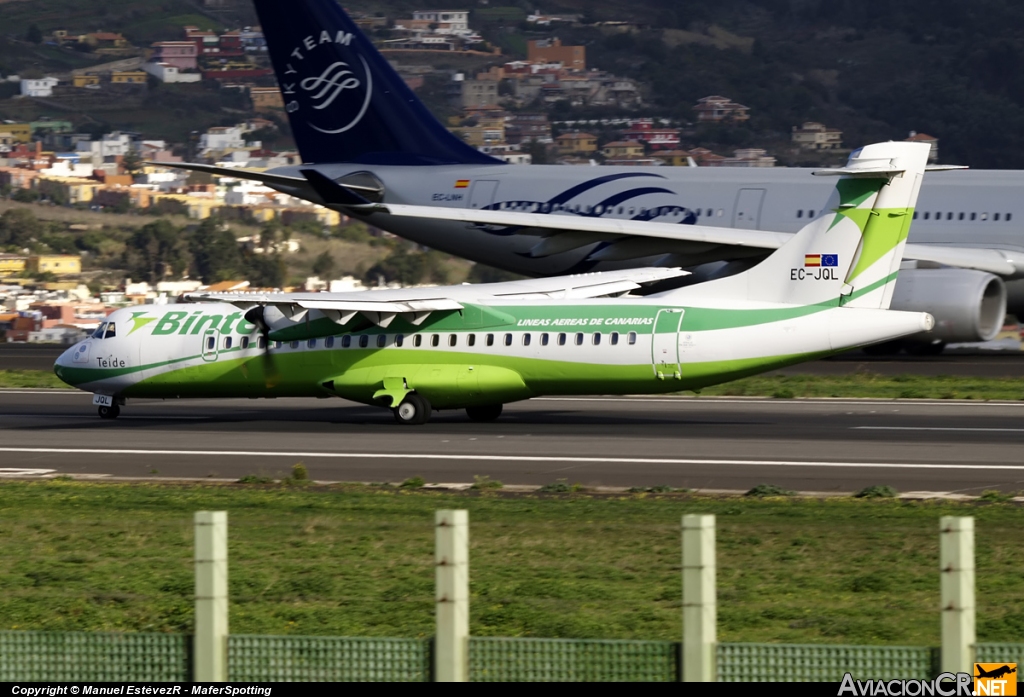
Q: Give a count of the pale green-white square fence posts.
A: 4